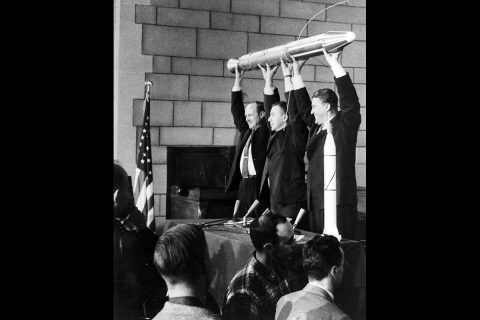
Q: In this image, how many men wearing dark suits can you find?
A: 3